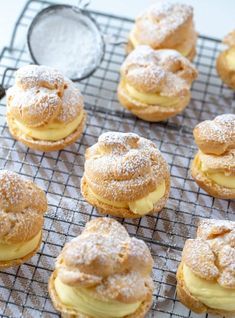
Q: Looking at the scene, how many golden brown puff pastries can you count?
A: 9